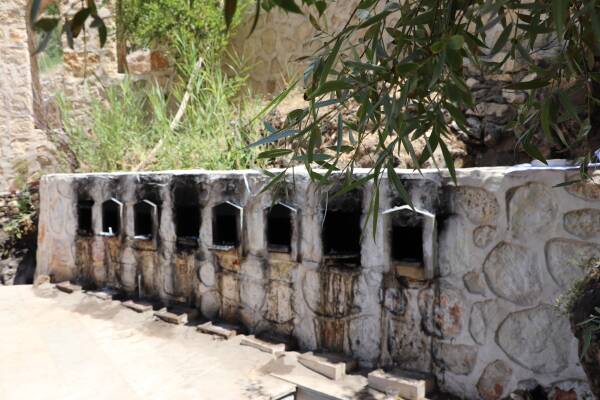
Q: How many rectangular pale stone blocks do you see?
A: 8